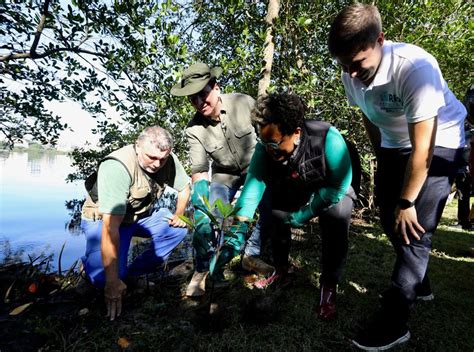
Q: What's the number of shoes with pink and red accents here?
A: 2